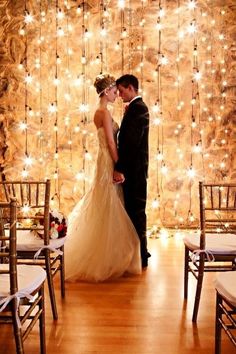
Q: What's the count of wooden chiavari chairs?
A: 4